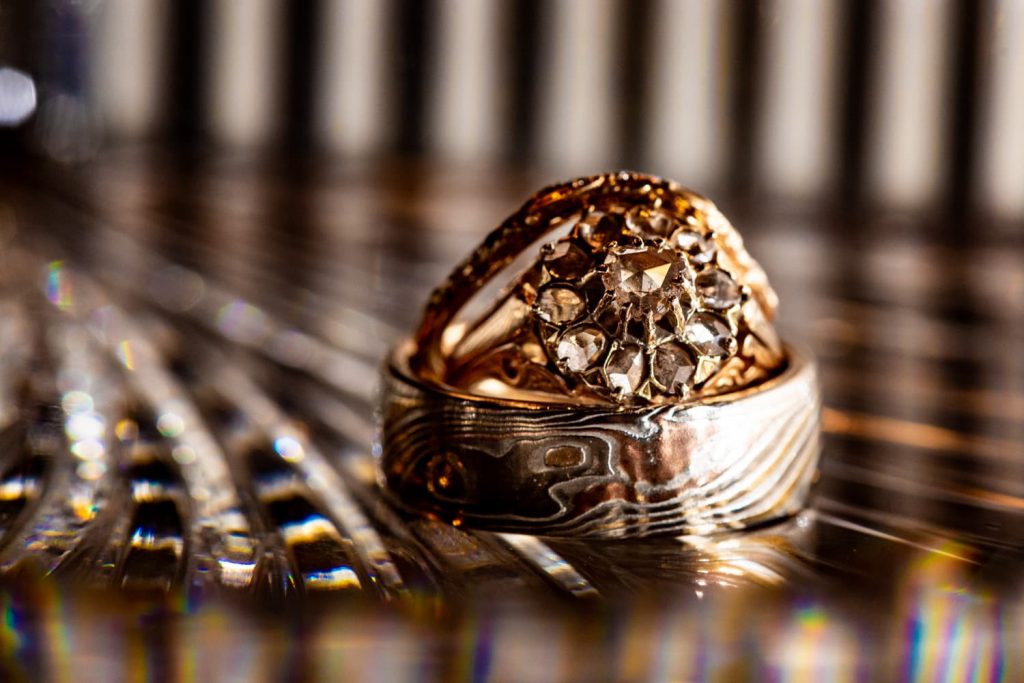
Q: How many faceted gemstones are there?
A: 11